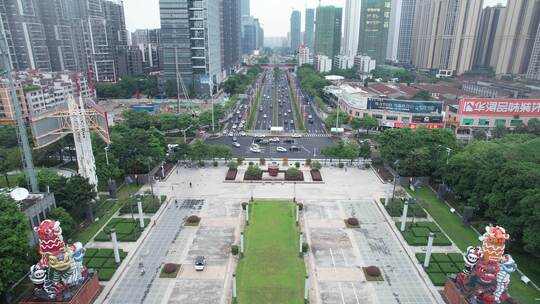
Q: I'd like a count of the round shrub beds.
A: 4